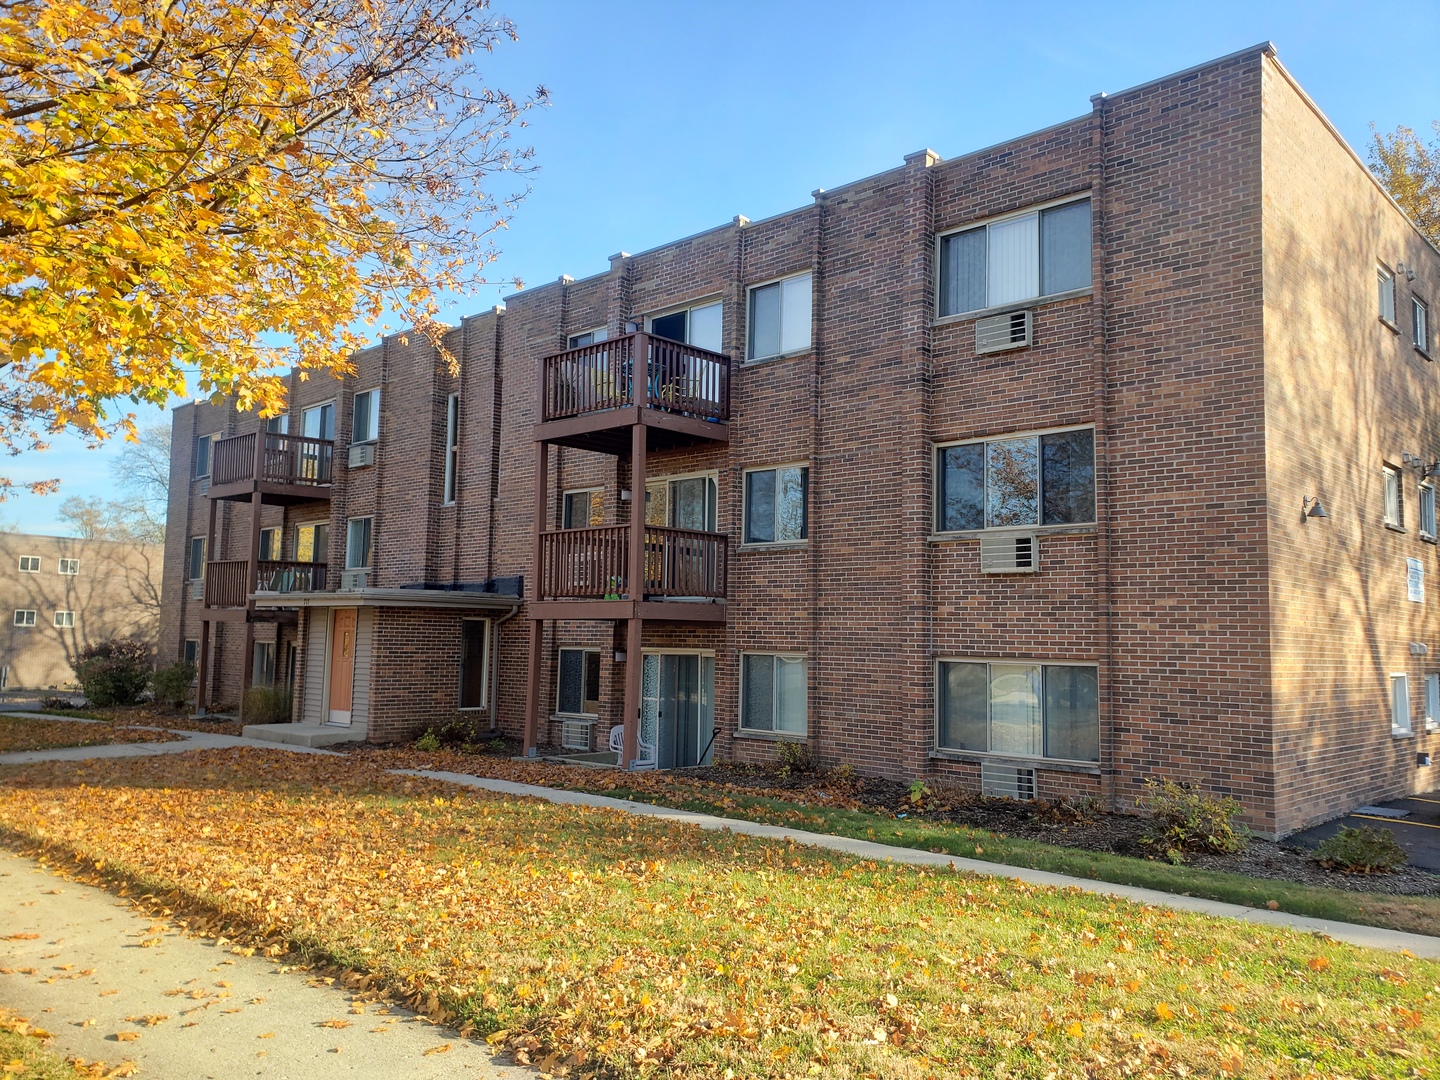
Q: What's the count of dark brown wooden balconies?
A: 4